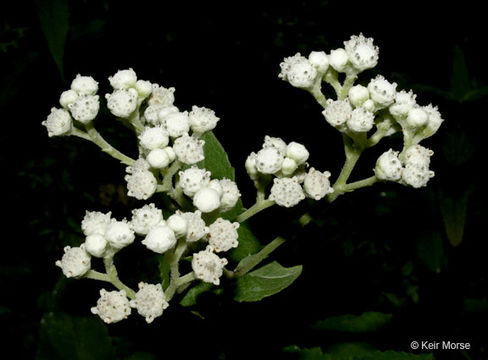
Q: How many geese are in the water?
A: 0